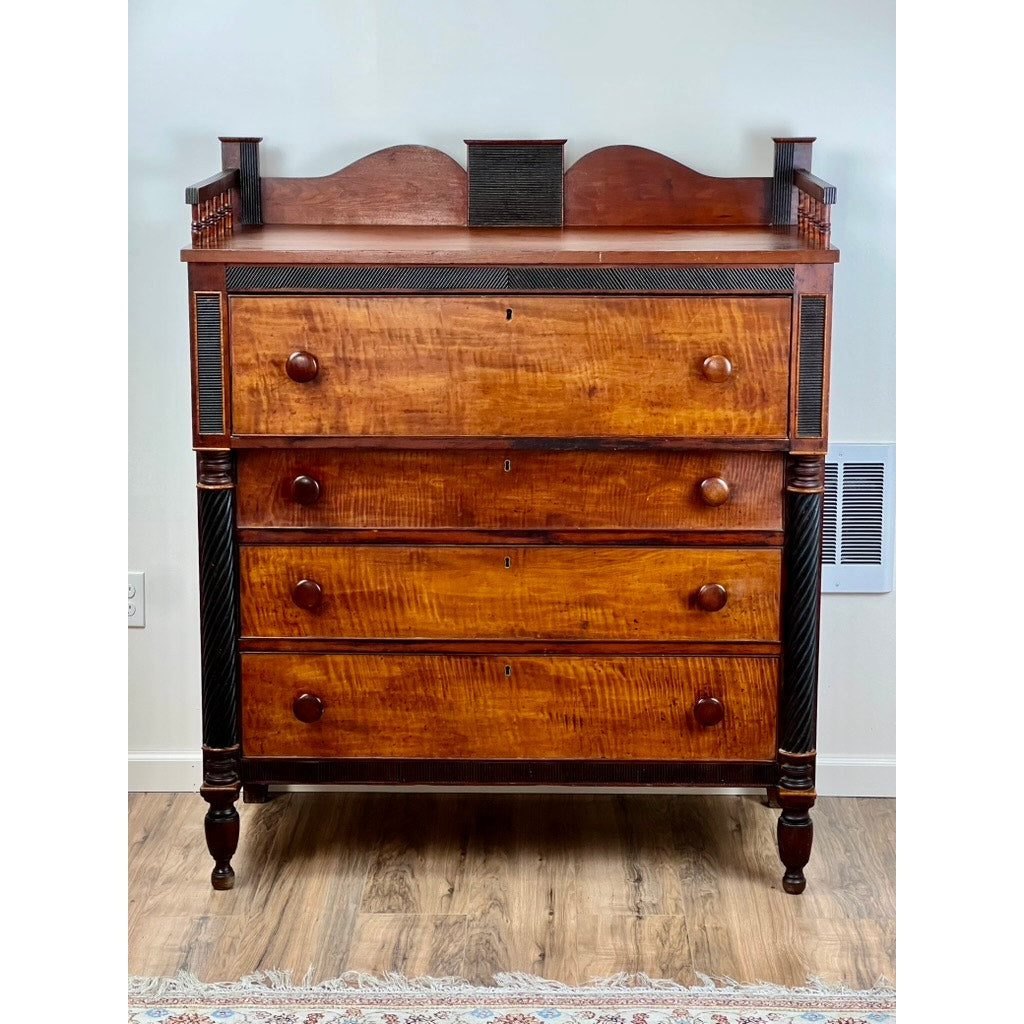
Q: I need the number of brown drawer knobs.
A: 8